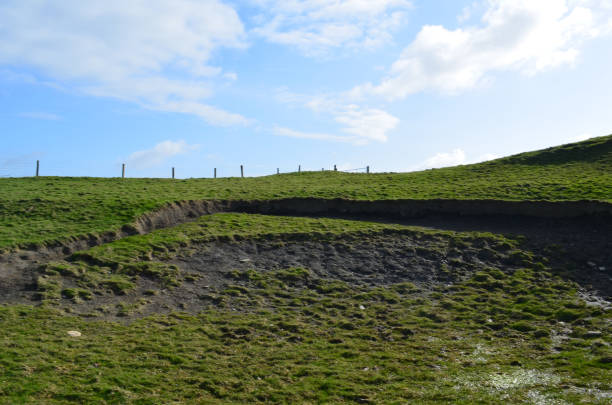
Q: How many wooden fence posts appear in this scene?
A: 10